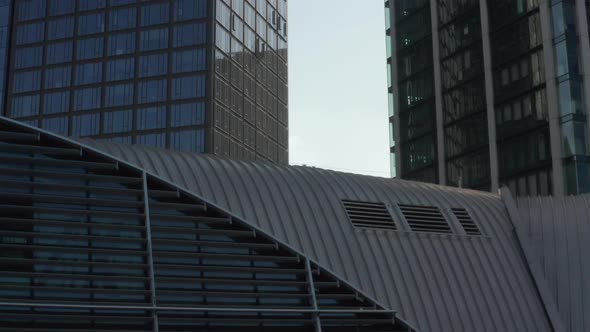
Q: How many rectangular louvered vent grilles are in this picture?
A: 3